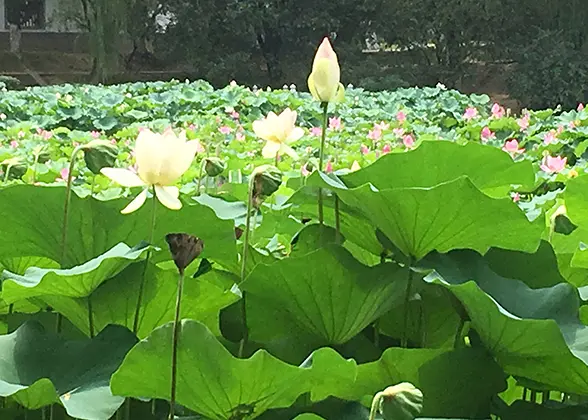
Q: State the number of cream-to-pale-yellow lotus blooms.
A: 3